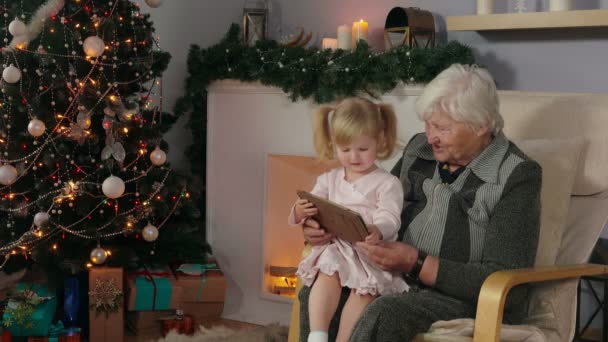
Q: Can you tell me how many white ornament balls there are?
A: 11